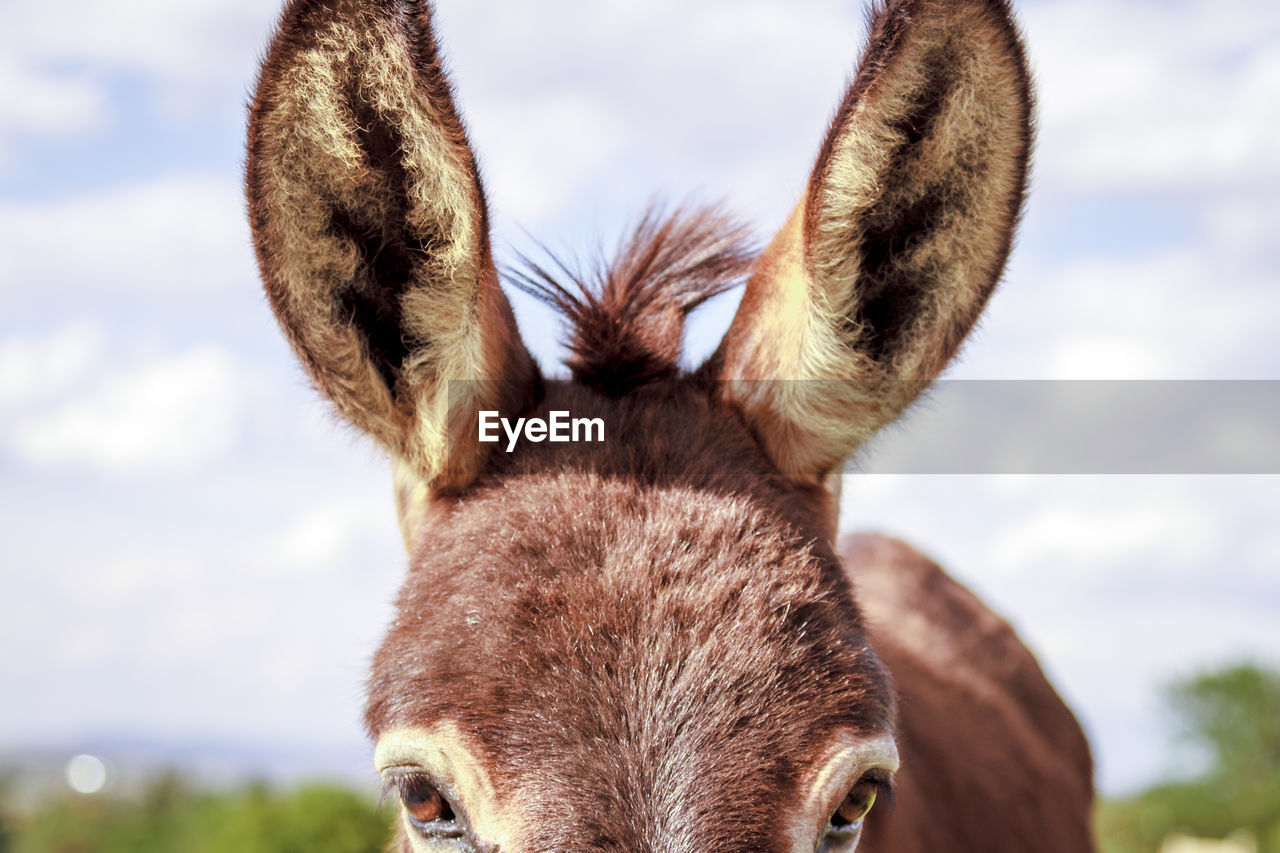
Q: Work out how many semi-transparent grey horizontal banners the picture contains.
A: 1